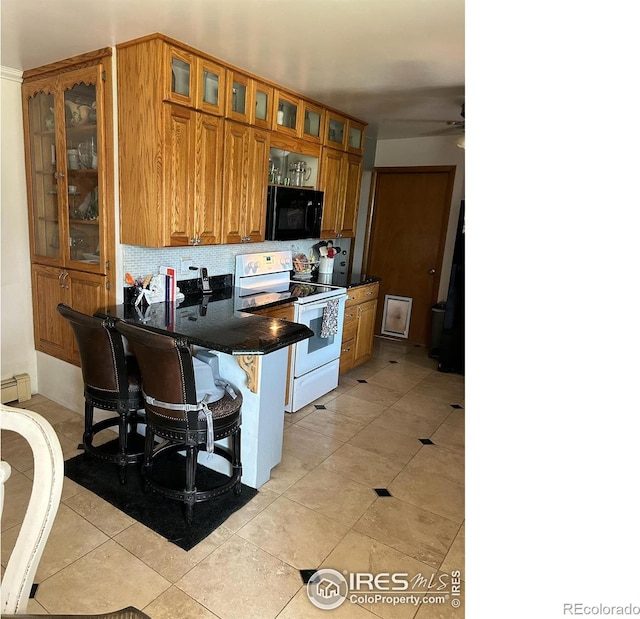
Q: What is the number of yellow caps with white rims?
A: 0